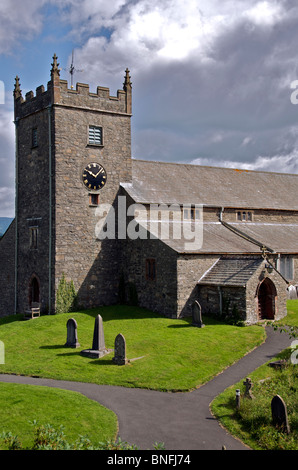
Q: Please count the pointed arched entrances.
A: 2